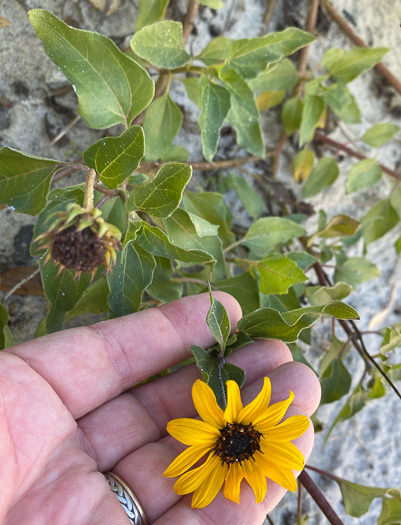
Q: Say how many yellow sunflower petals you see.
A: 13